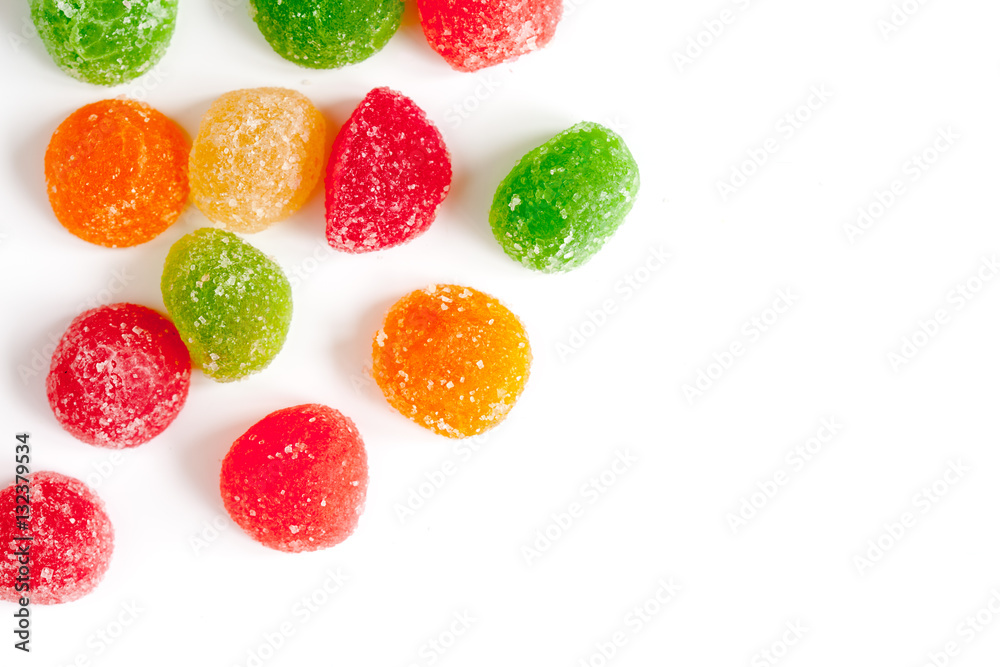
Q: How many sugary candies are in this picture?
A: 12